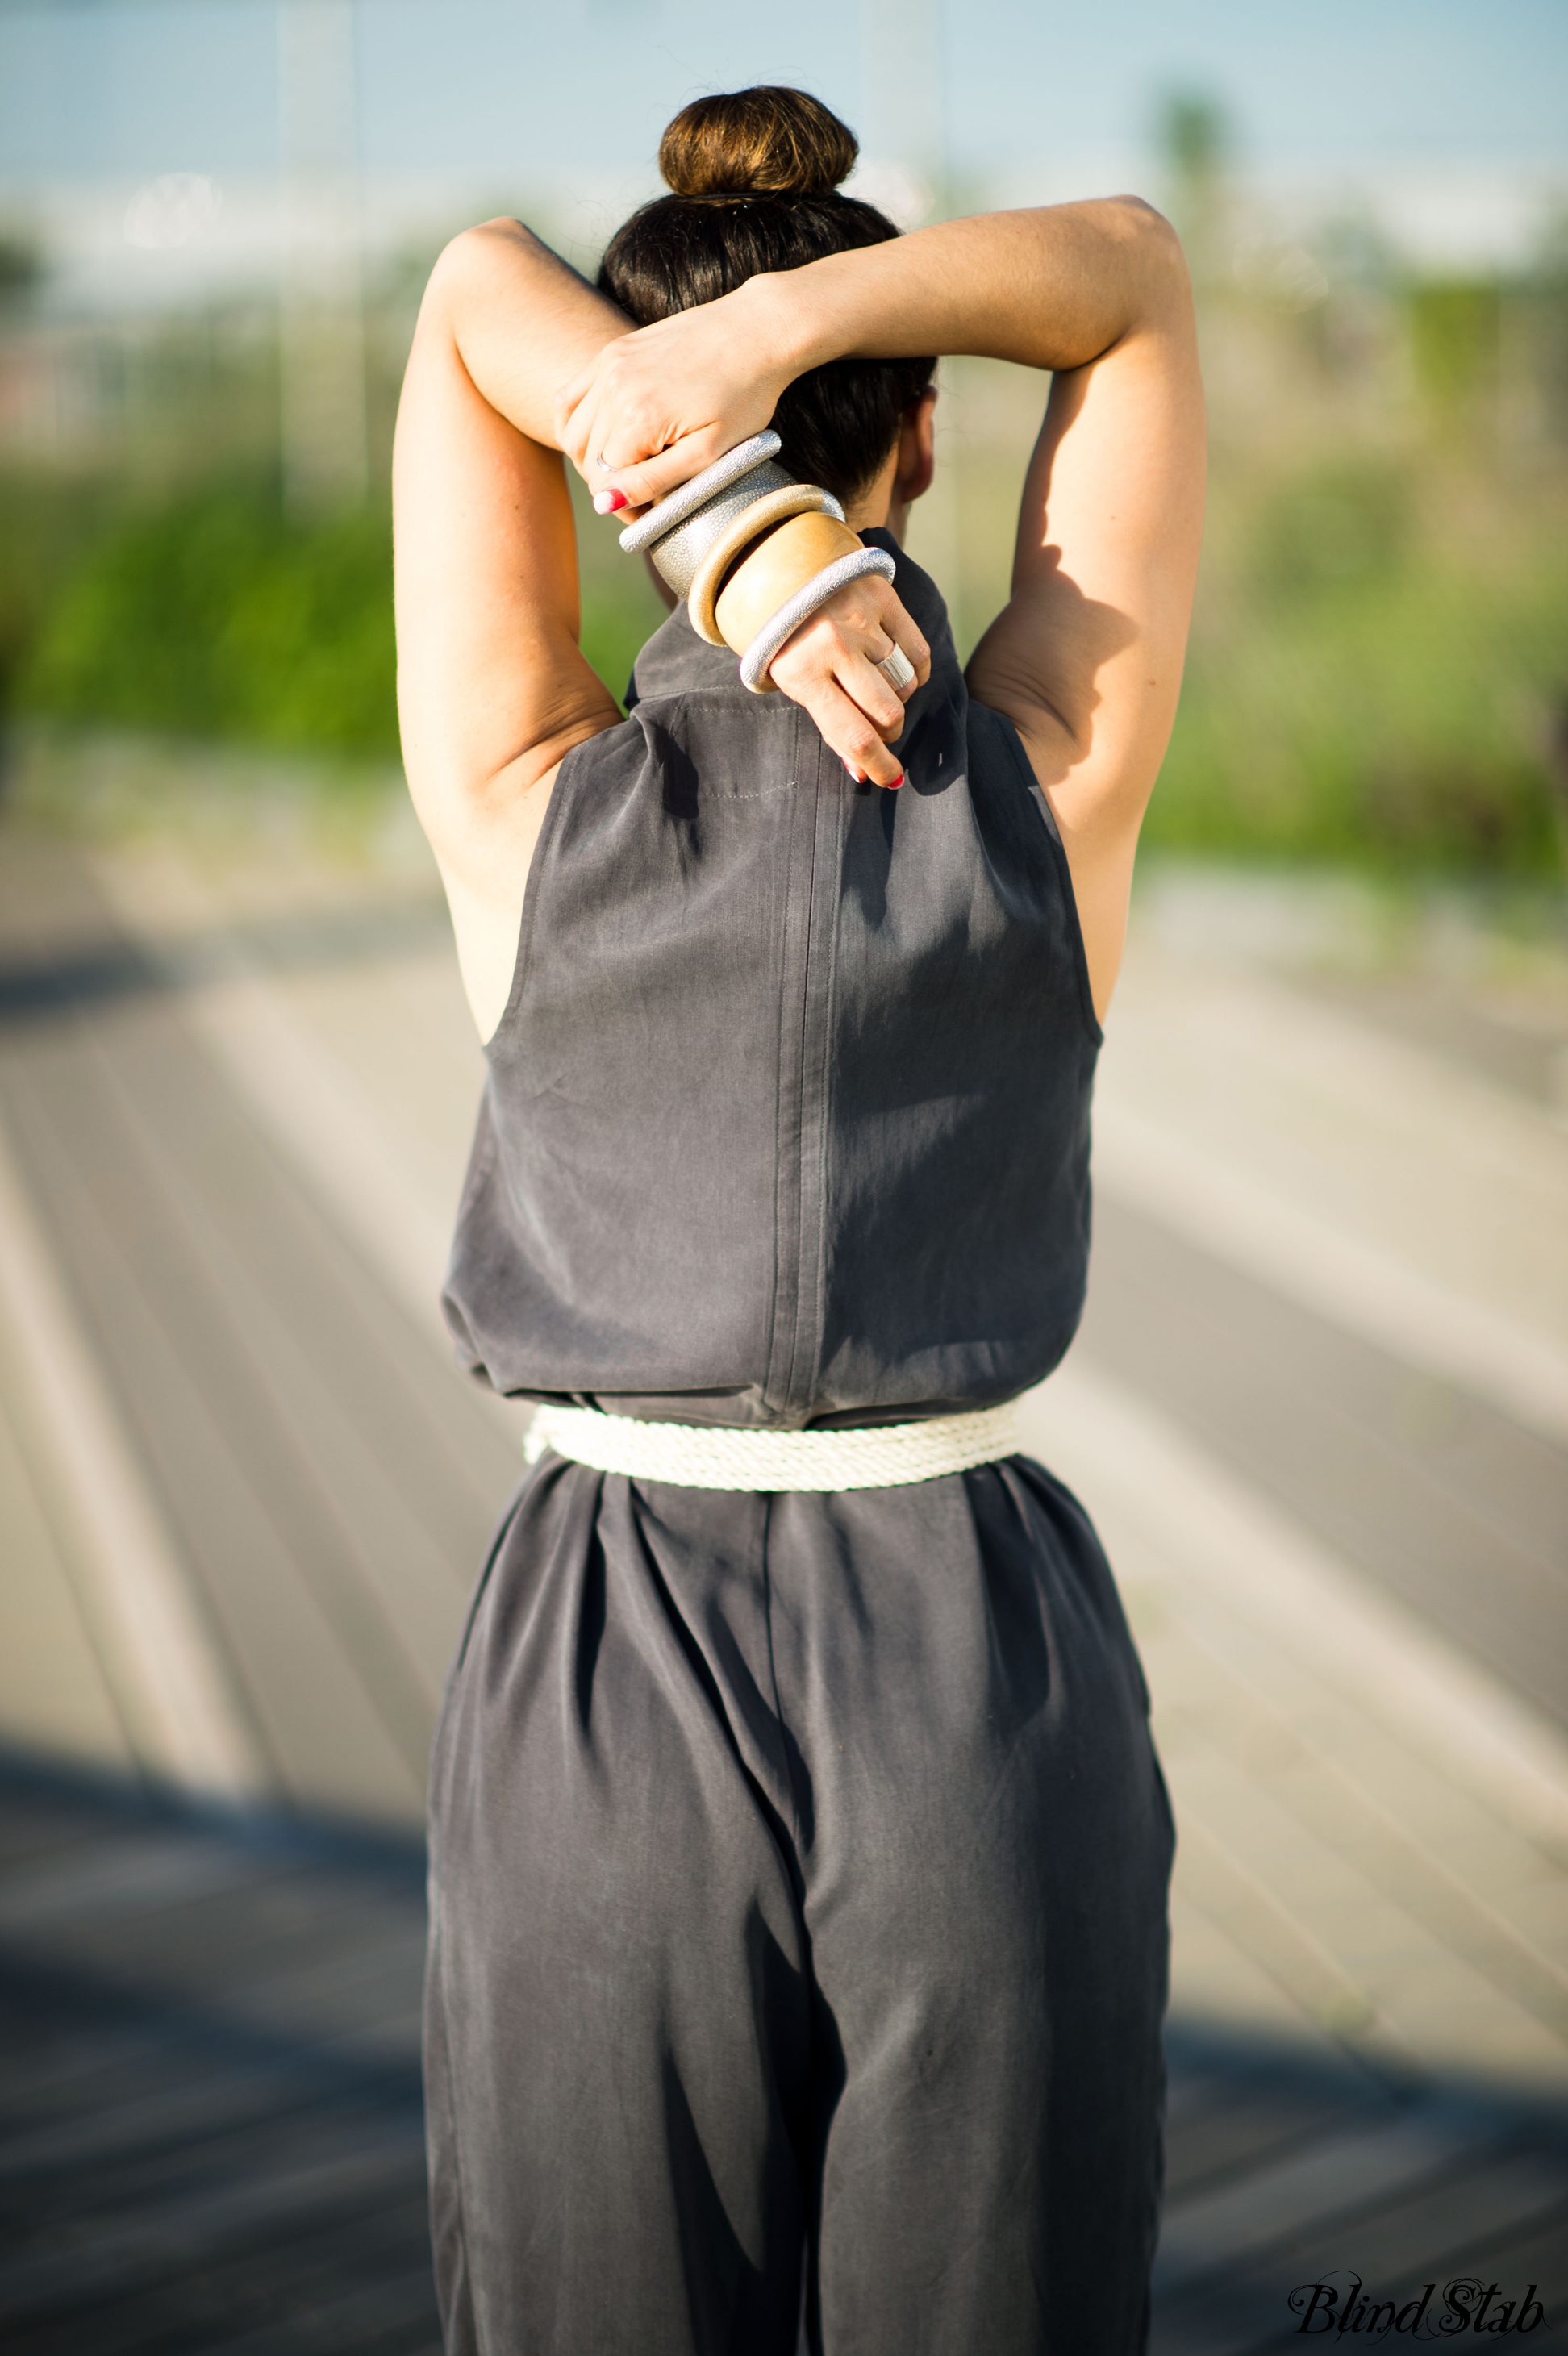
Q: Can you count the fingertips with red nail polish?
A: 3